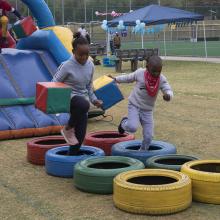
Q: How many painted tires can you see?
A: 8